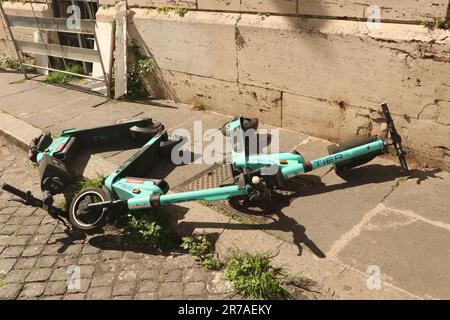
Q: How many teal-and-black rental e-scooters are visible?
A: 3